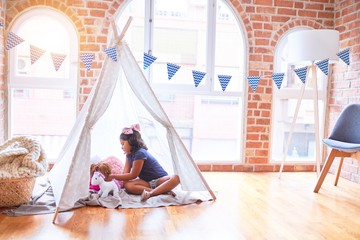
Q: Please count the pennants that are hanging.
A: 14